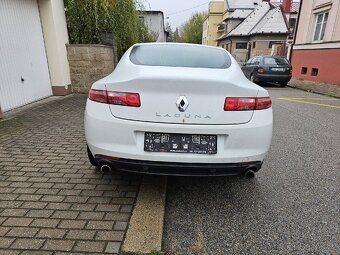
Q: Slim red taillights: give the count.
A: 2